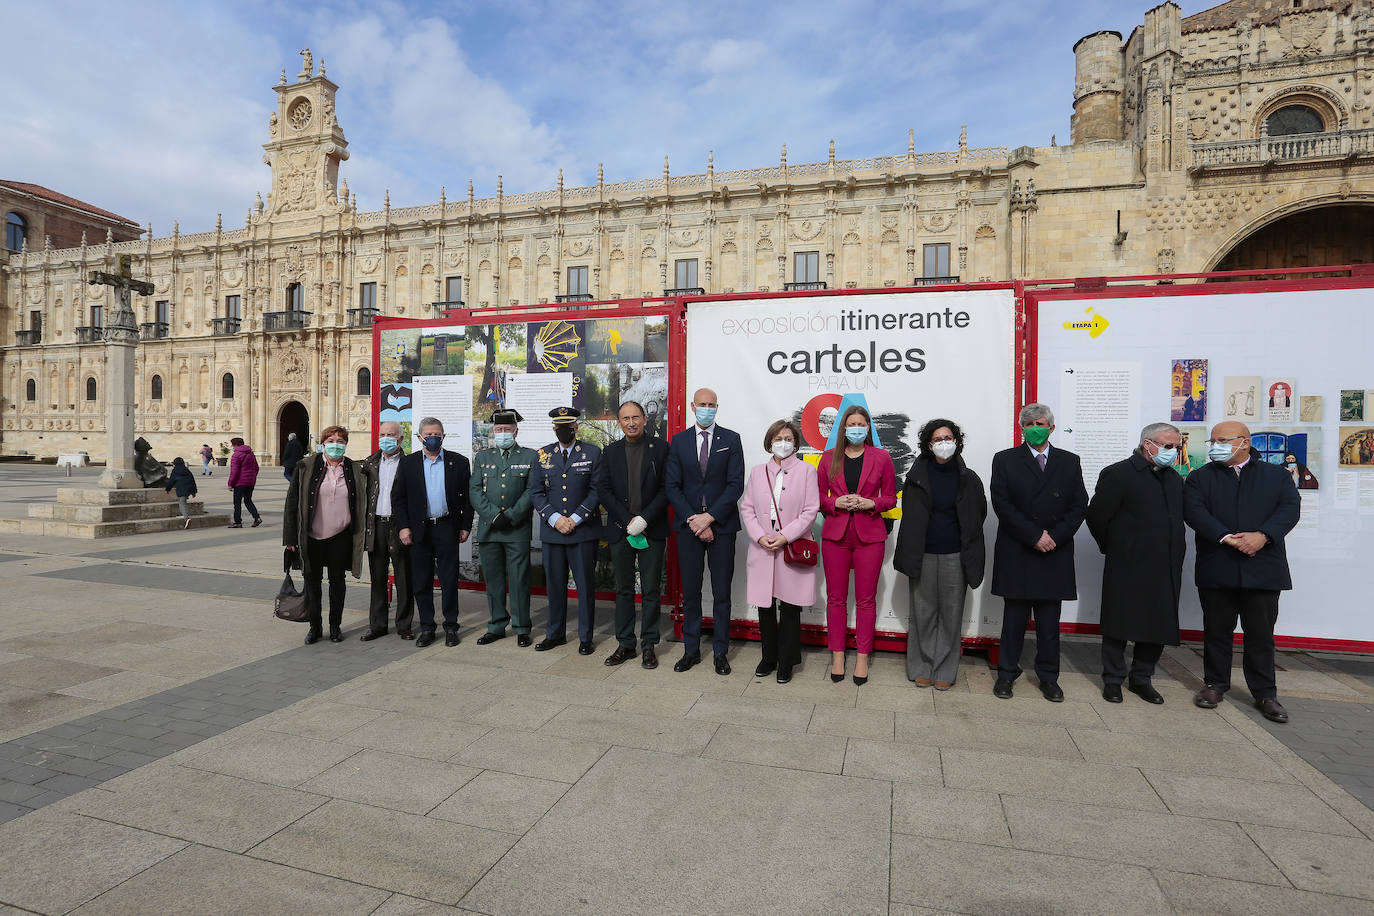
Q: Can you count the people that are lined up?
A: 13